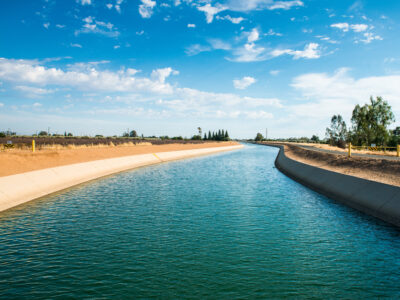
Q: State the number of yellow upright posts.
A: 3